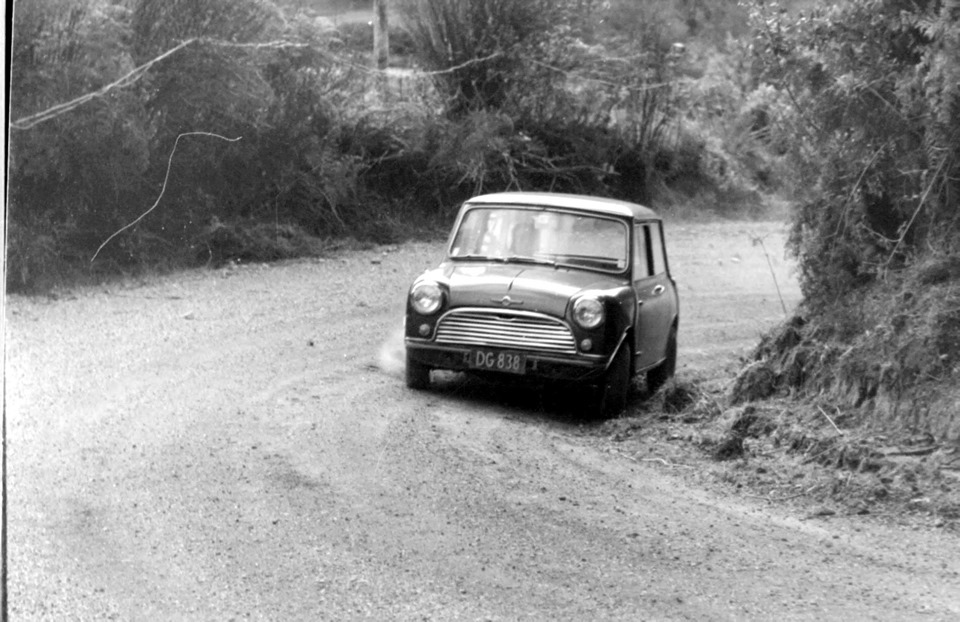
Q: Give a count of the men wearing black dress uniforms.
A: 0